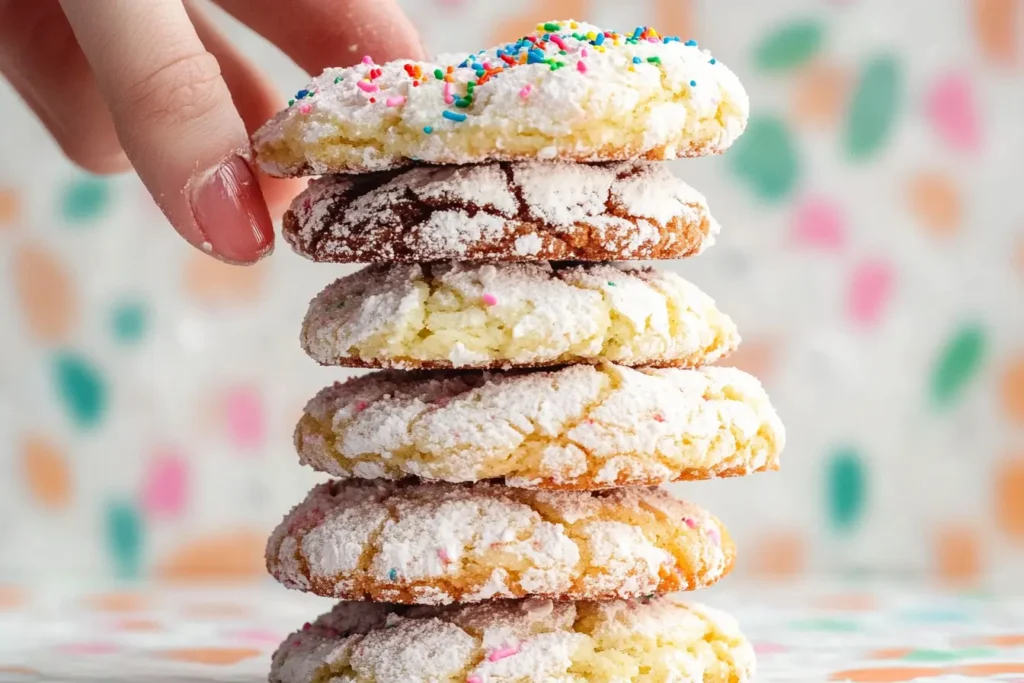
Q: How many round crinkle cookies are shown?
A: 6